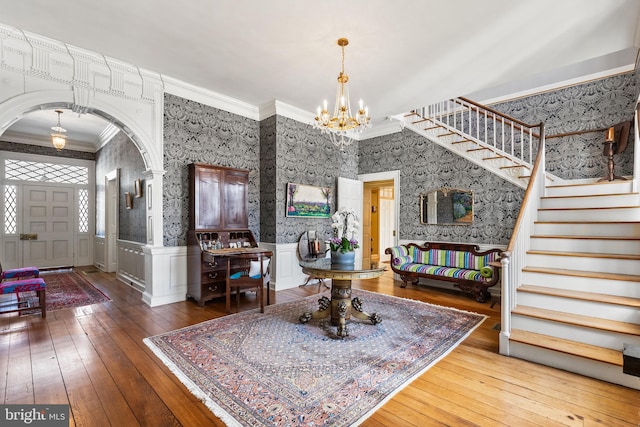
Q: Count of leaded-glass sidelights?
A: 2